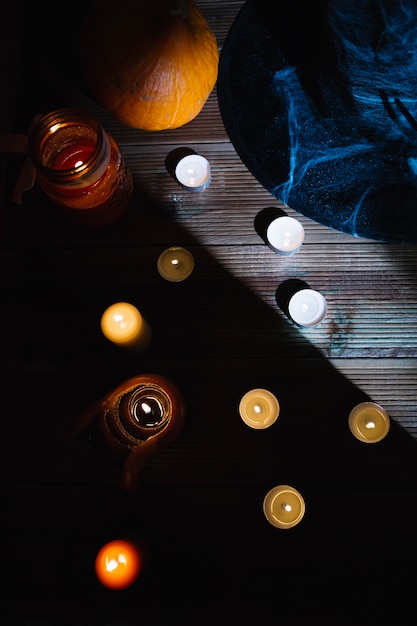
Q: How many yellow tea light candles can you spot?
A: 4